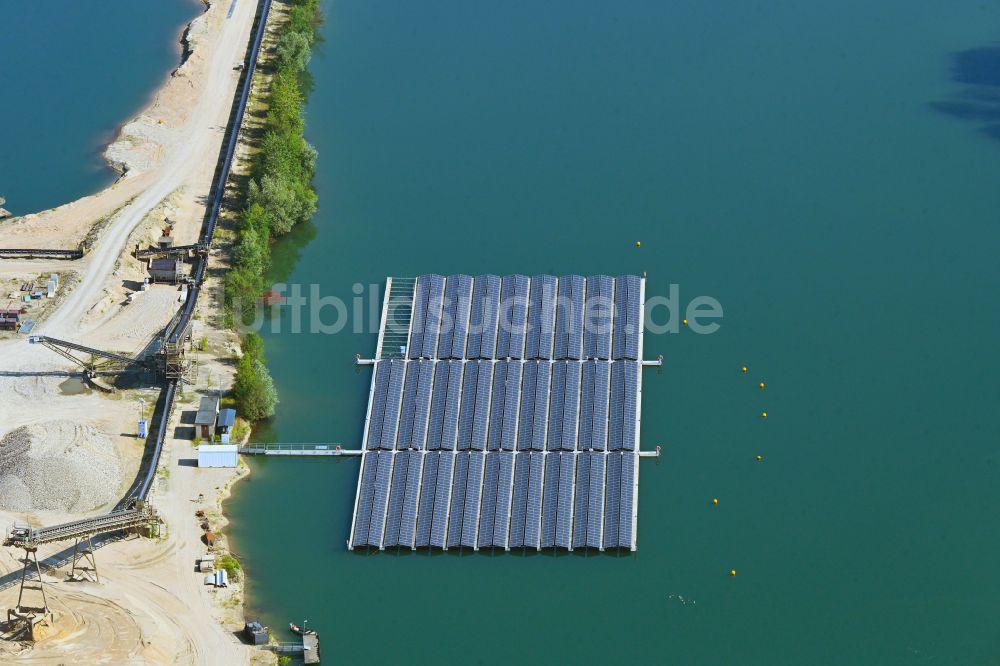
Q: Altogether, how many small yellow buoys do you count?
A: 8